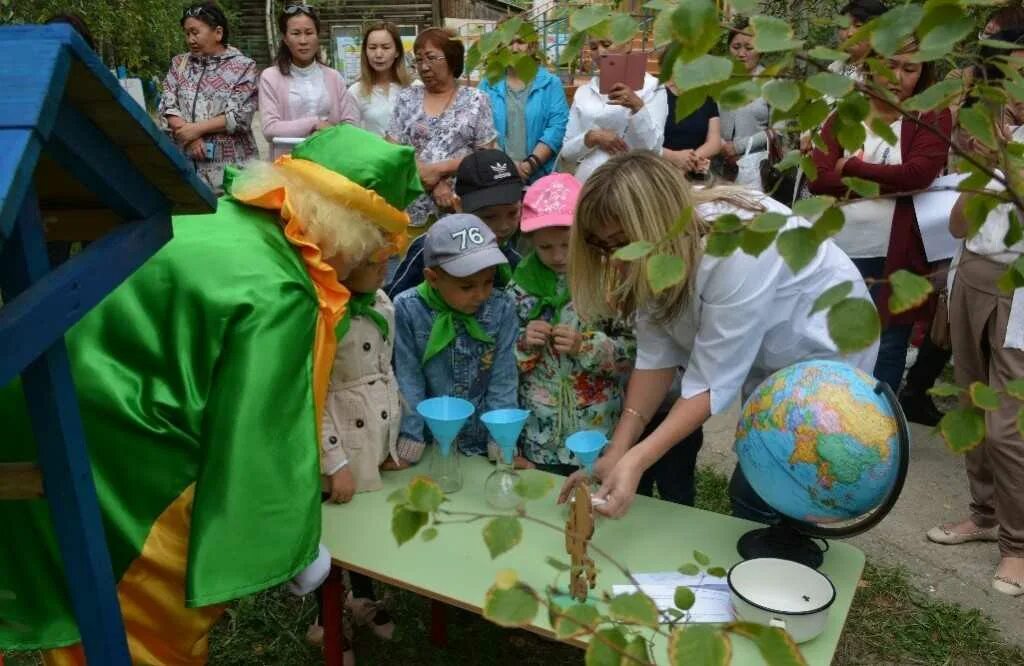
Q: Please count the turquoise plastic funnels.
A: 3